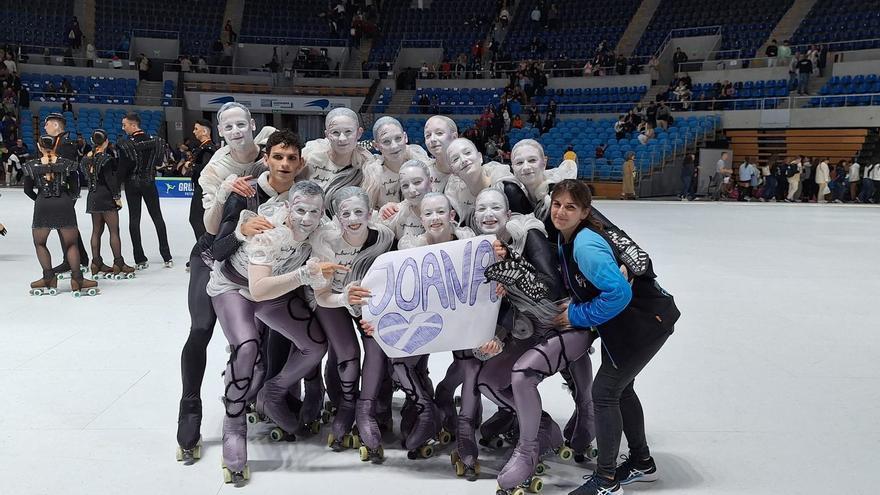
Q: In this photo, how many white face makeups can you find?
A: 11